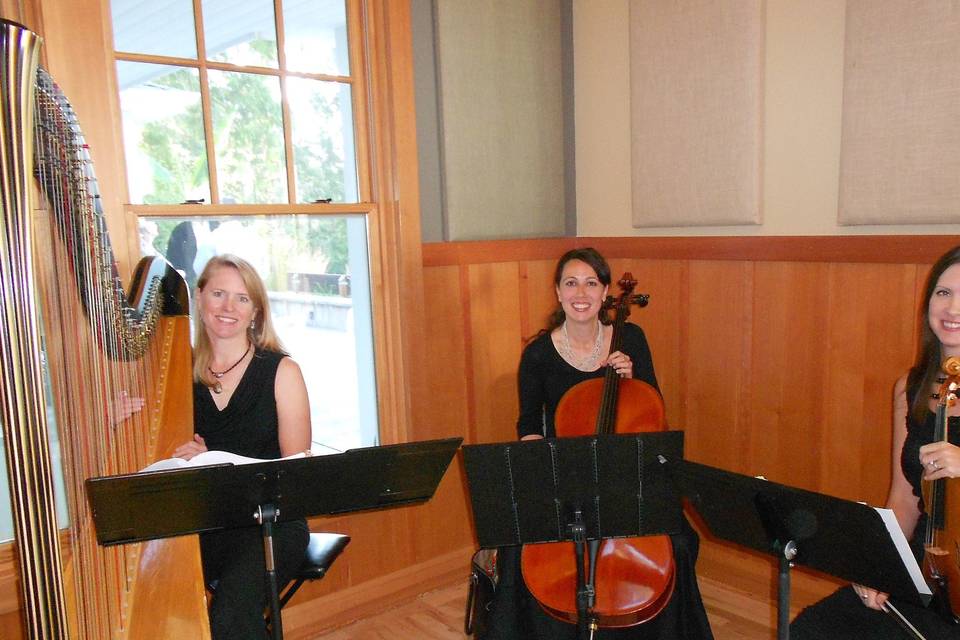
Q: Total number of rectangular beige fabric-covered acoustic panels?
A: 3